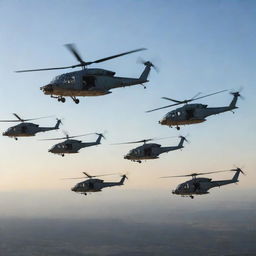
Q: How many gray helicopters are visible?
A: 7